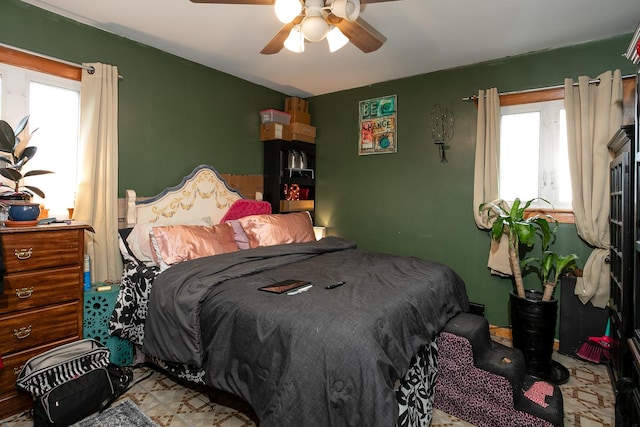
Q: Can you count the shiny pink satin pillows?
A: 2